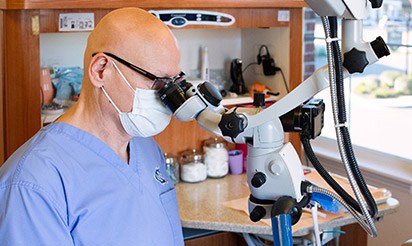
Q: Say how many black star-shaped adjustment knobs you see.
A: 2